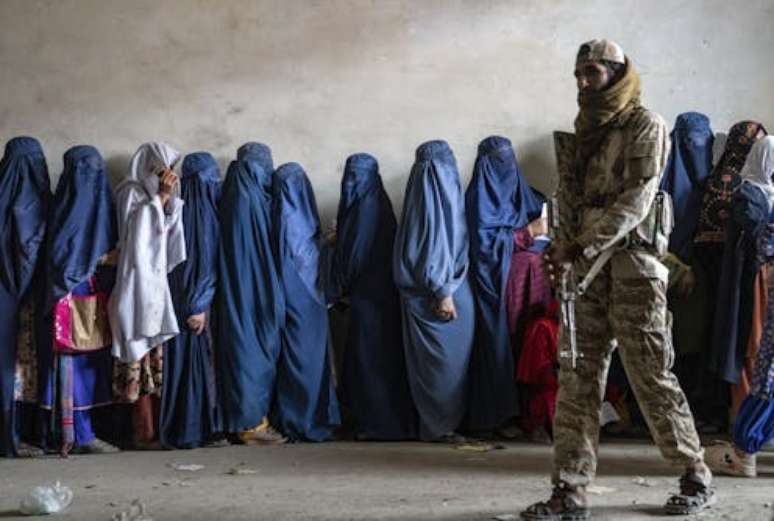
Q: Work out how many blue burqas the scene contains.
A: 9